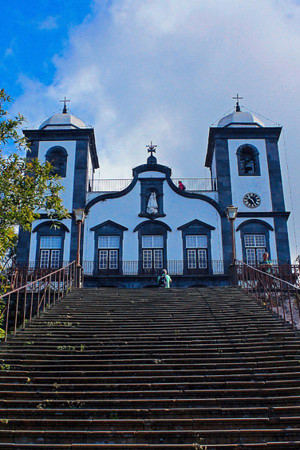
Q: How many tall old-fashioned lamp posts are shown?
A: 2